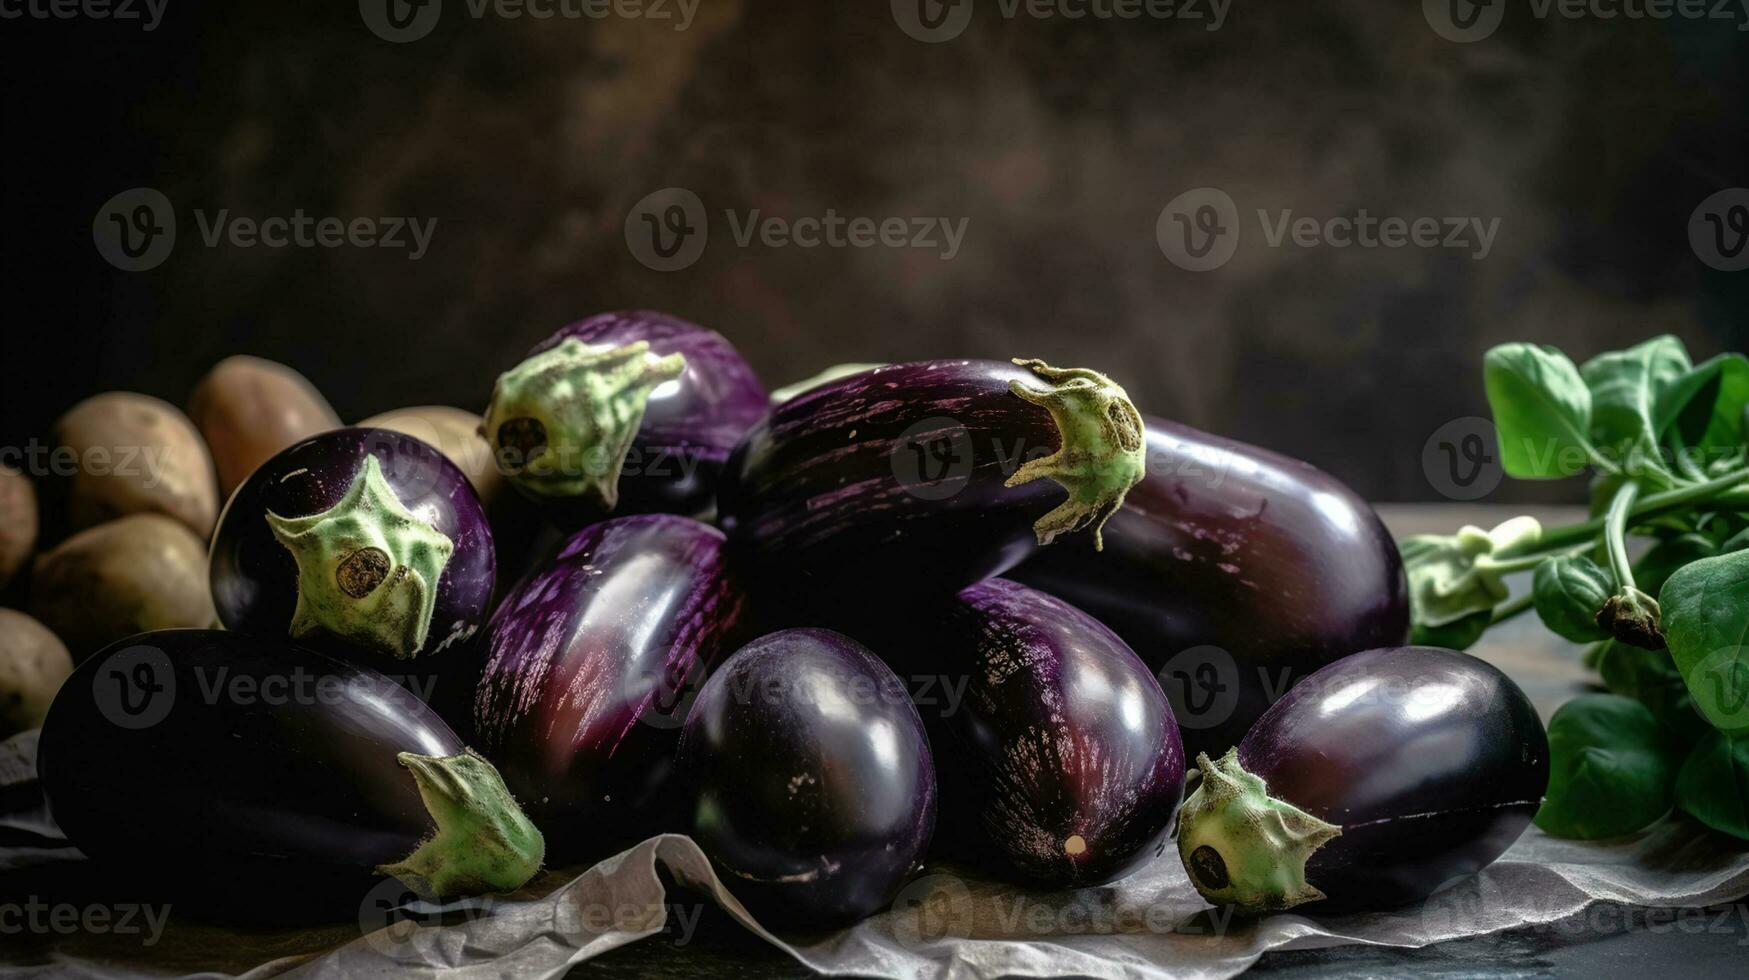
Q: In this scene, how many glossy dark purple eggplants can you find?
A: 9